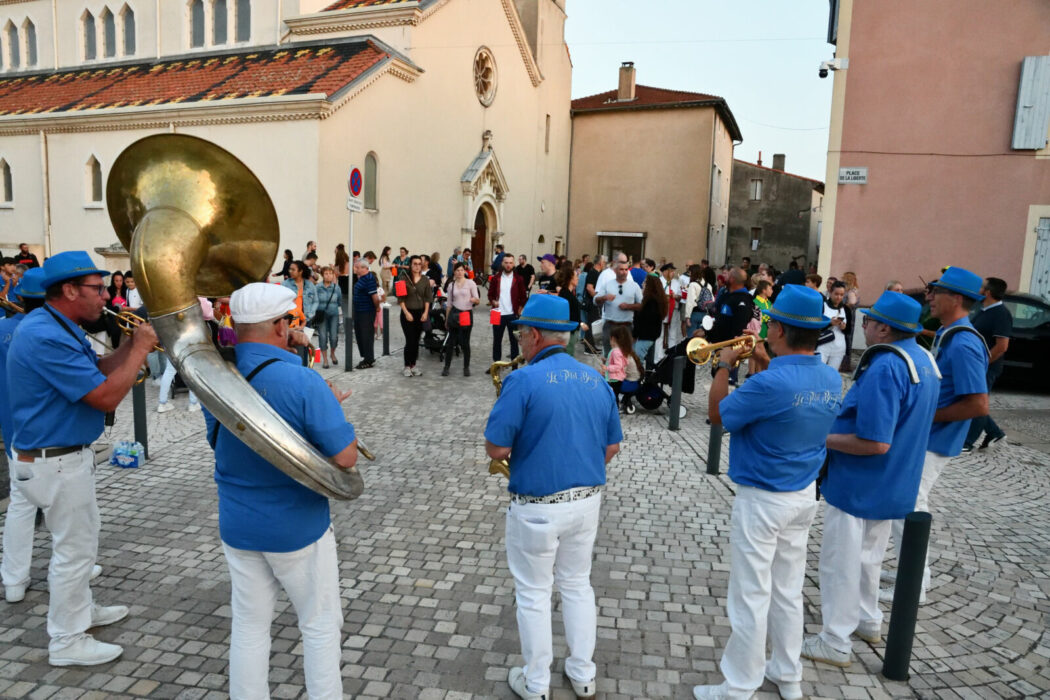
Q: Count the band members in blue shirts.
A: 7